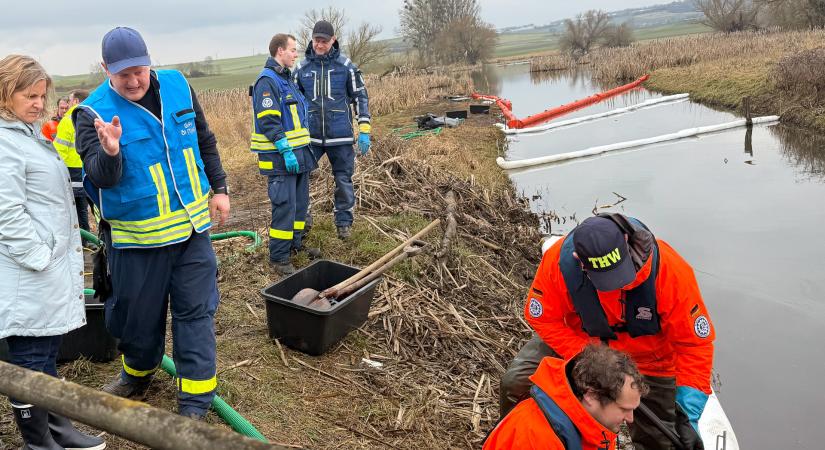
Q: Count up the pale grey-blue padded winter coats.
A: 1